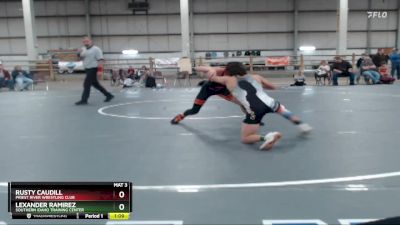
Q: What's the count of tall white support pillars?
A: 3